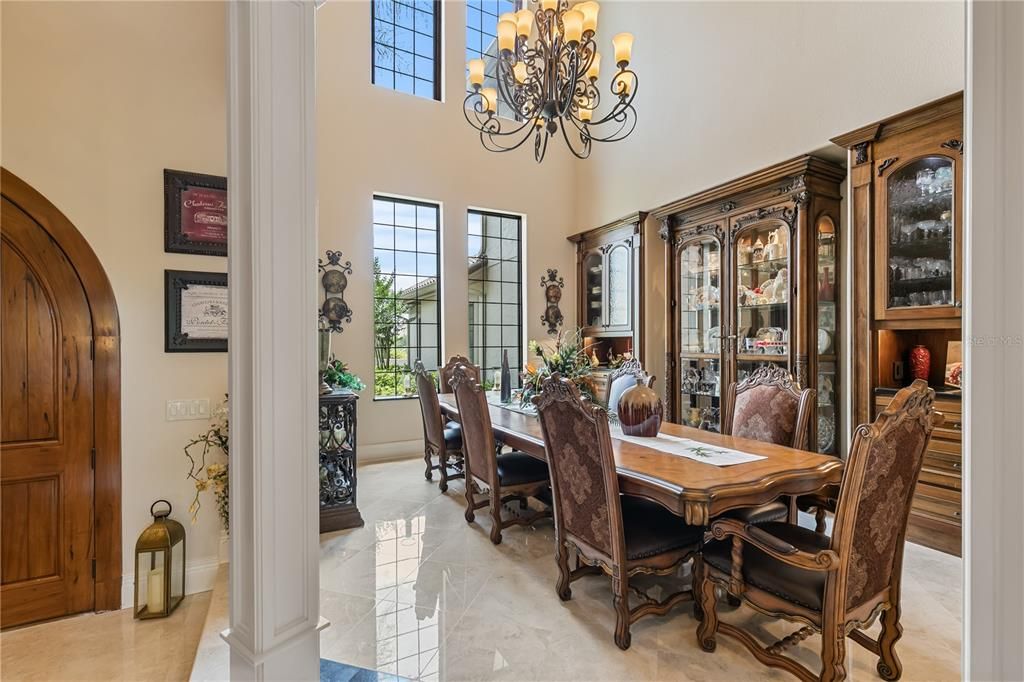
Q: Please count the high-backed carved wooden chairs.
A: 7